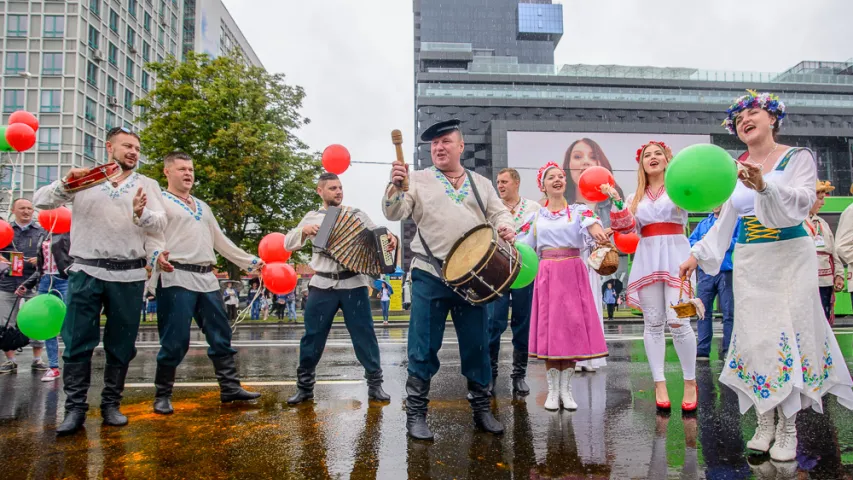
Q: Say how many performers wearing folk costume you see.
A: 8